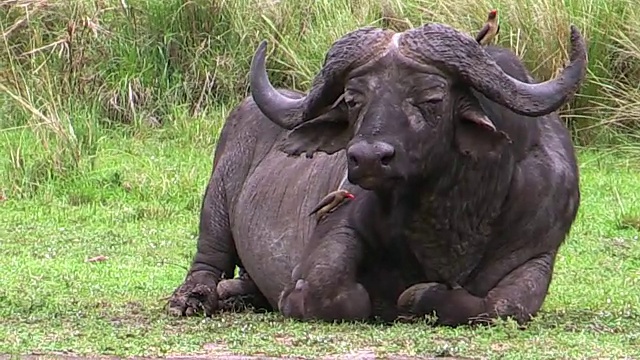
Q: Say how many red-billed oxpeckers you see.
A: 2